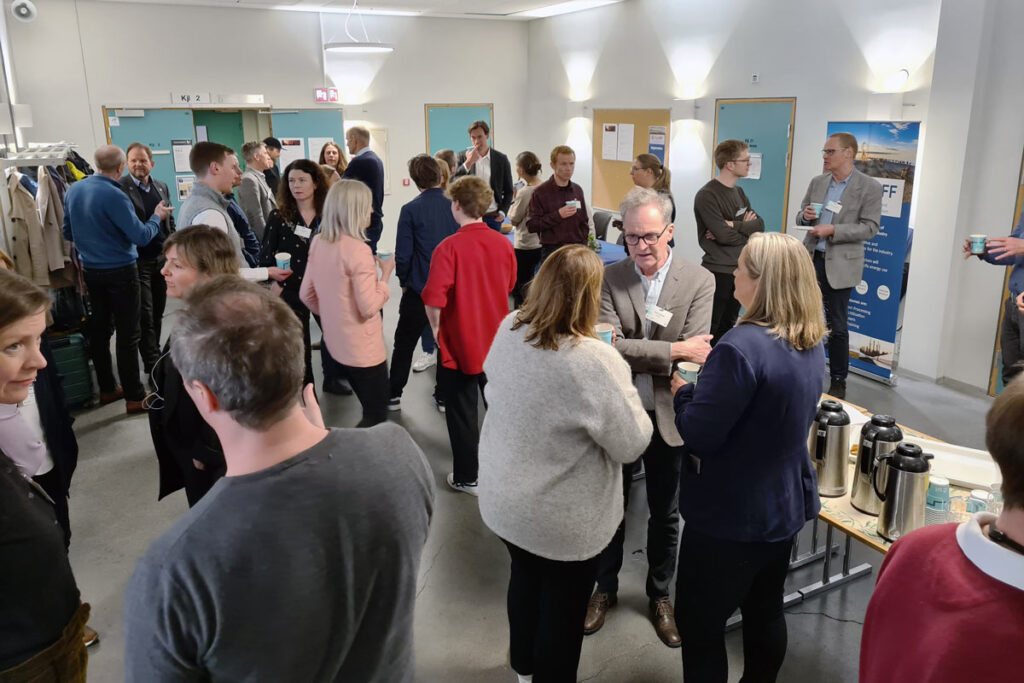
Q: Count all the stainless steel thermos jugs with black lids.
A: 3